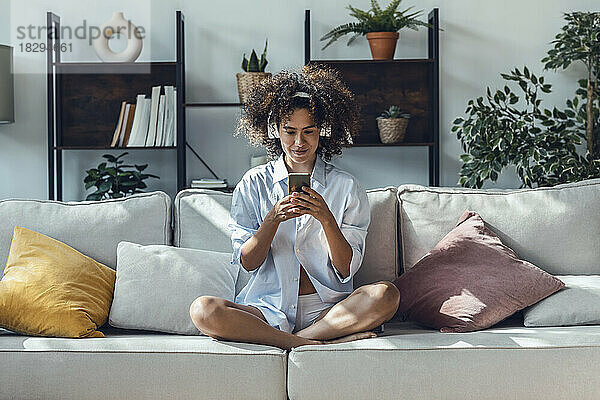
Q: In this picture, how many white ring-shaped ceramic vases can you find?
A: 1